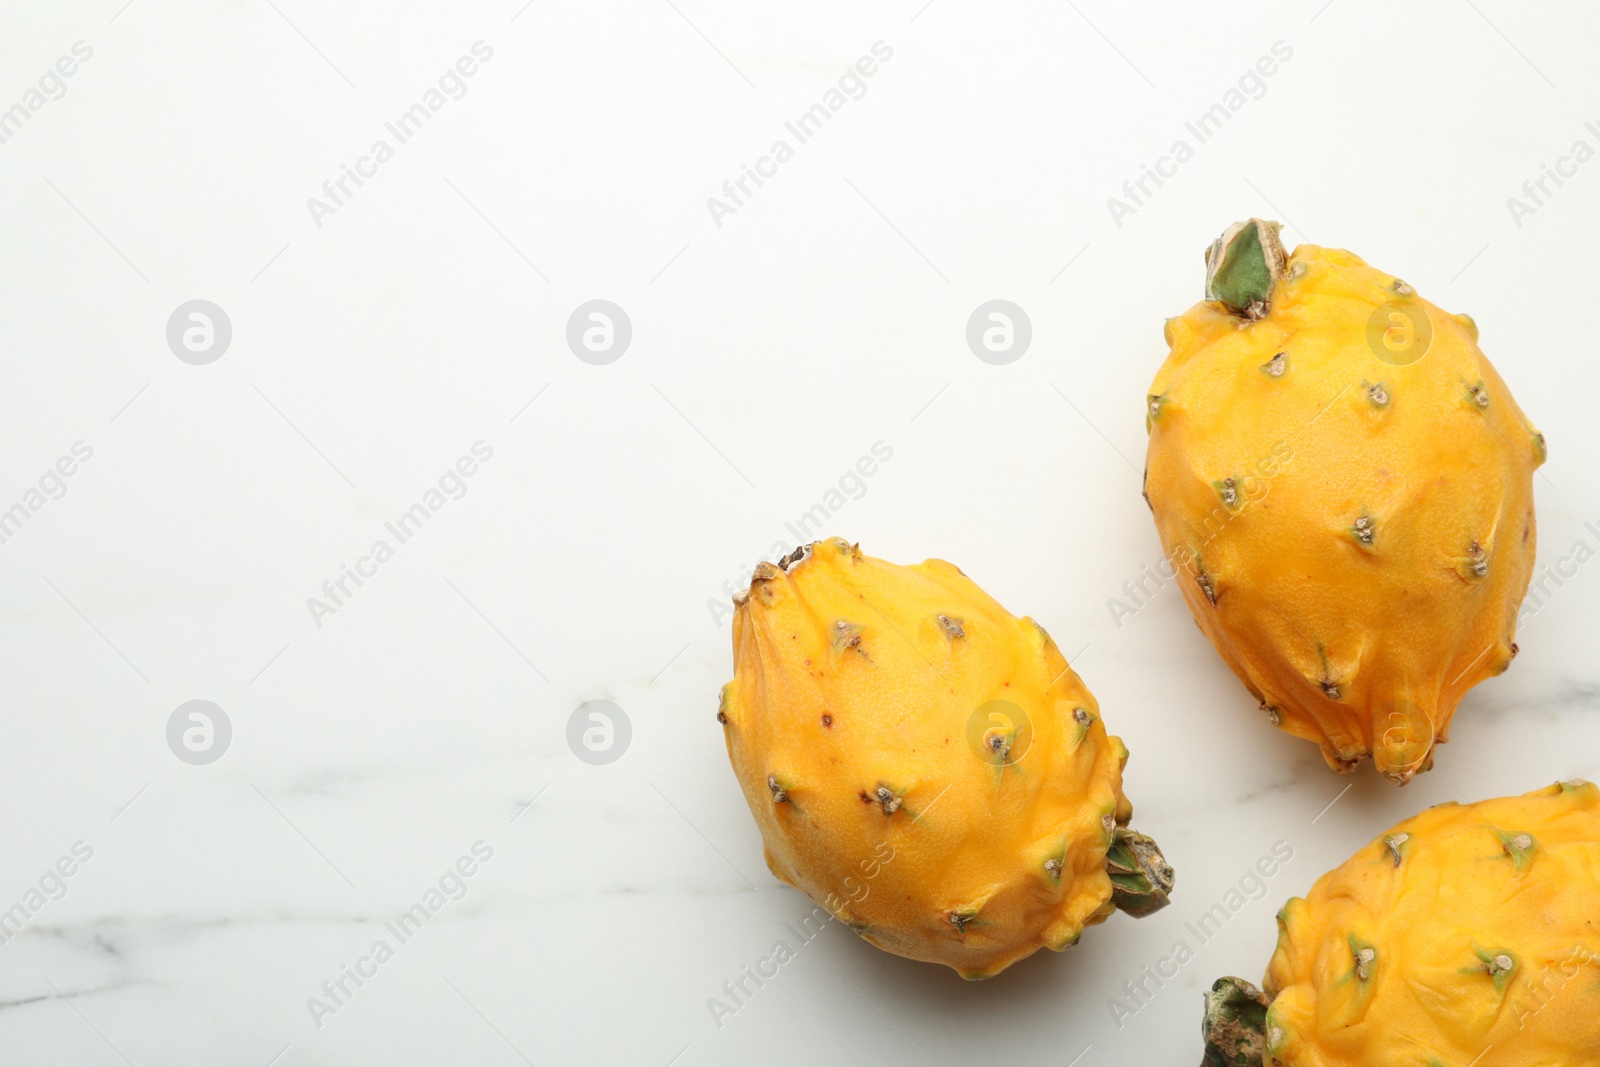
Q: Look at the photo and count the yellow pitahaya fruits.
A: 3